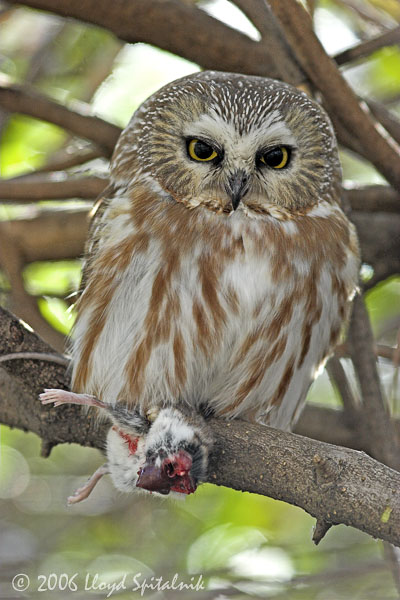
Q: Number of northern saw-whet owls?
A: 1